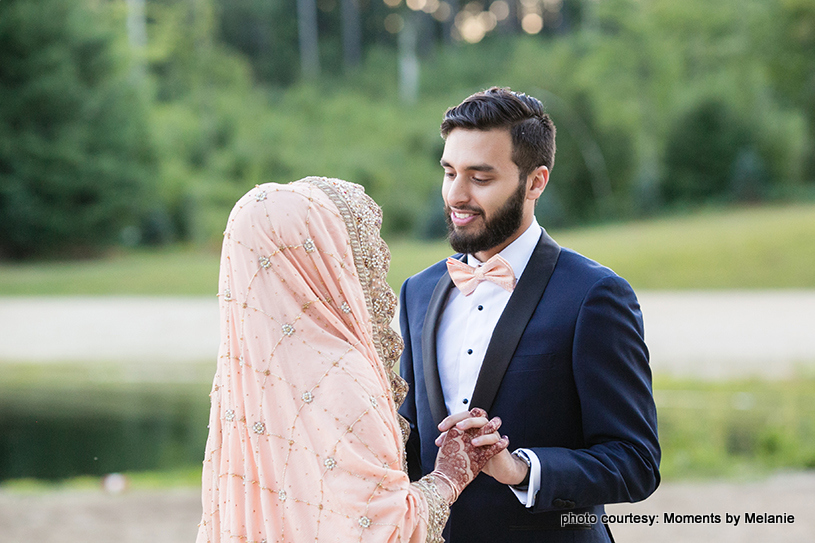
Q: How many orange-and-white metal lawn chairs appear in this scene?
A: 0